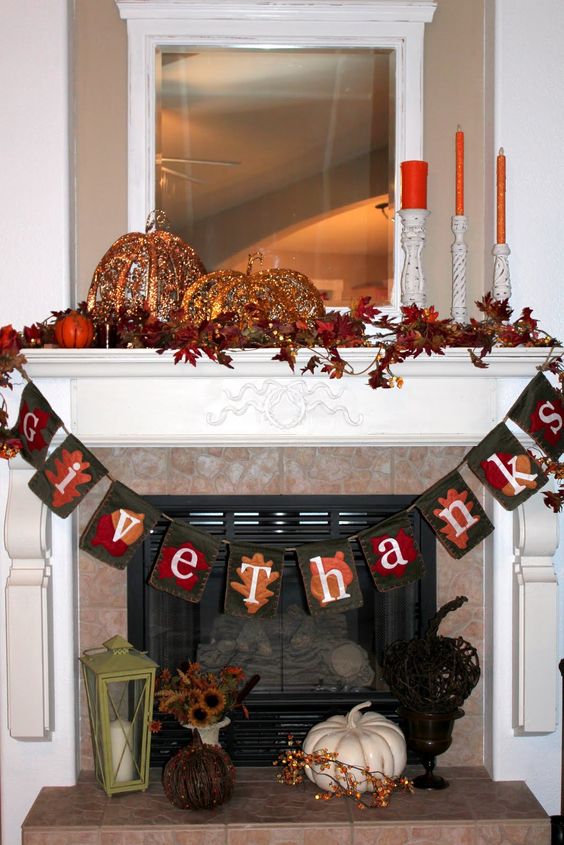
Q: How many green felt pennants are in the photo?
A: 10